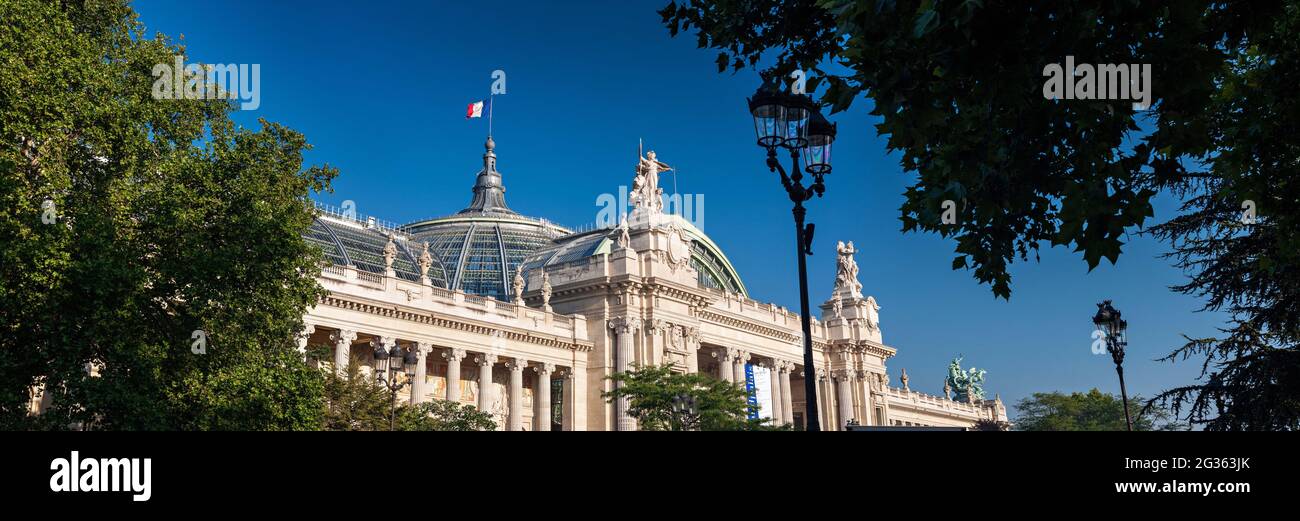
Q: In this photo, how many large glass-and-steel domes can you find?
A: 1